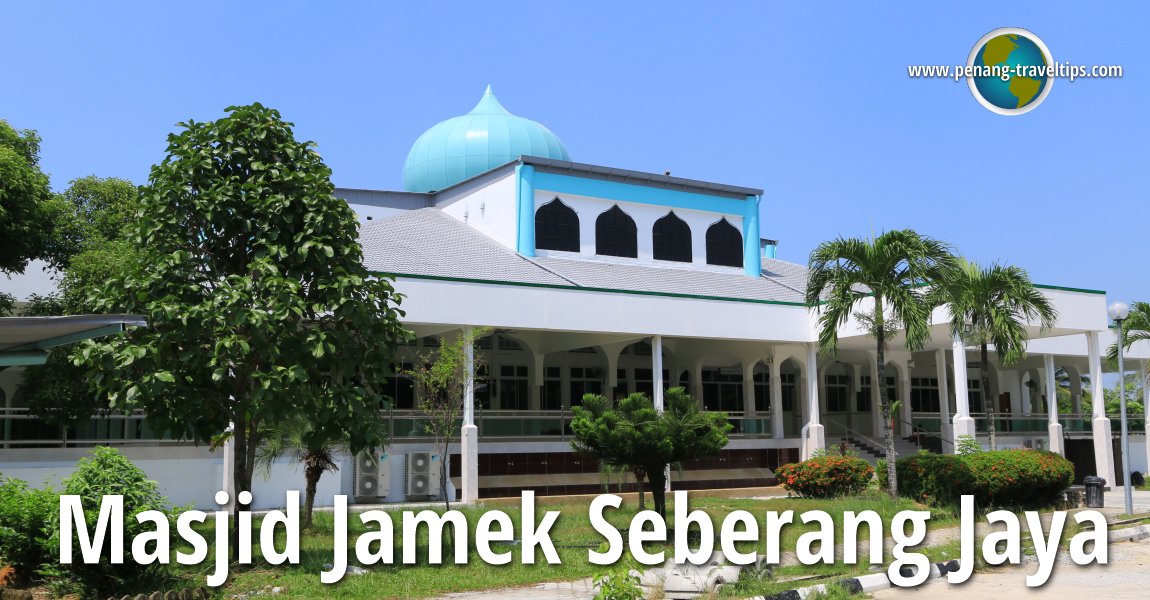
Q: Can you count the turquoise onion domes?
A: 1